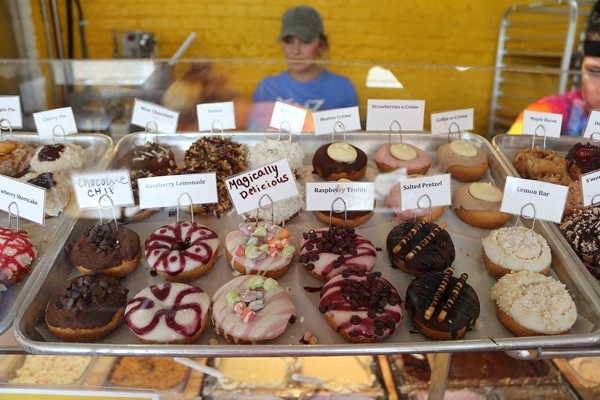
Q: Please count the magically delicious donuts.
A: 2